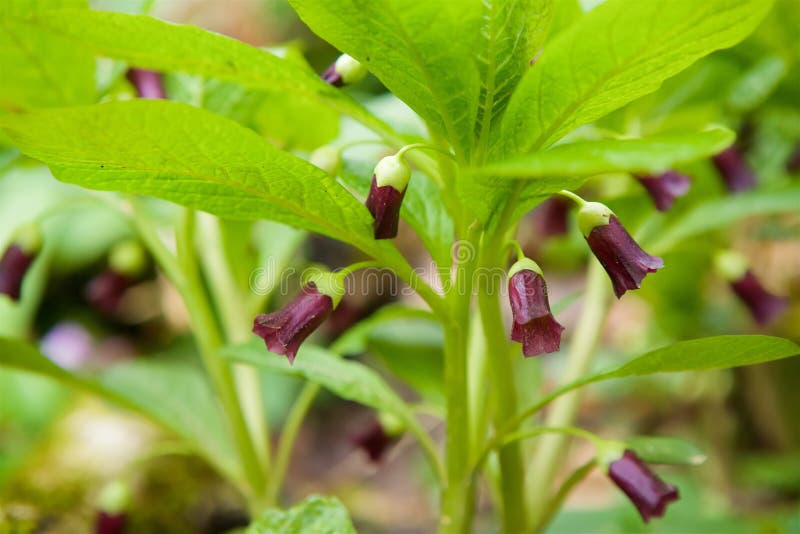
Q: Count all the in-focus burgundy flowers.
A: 4